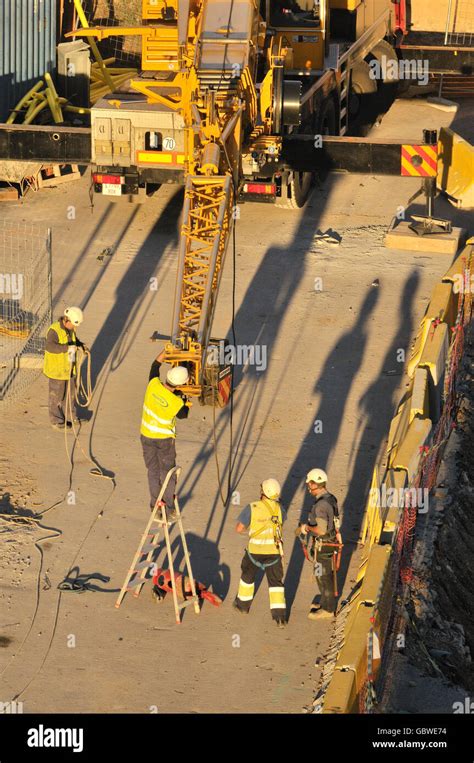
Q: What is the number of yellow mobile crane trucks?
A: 1